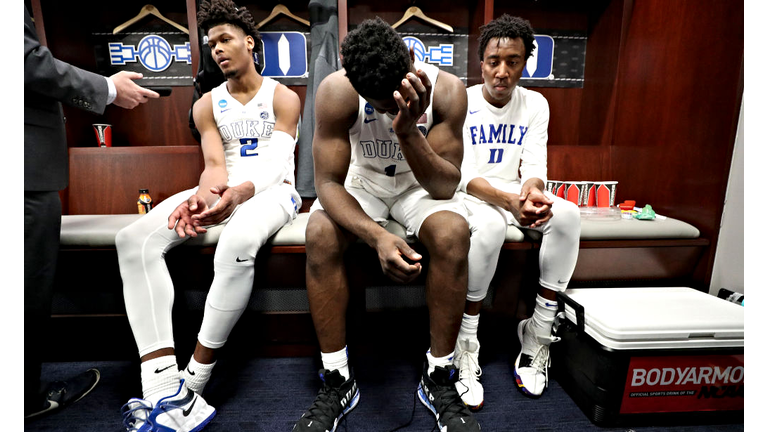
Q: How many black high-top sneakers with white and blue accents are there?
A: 2